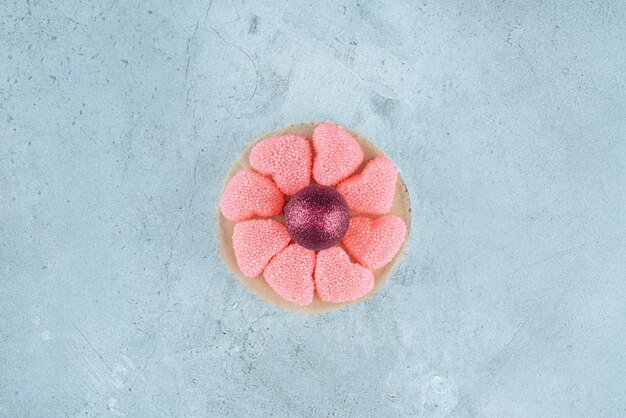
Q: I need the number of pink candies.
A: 8